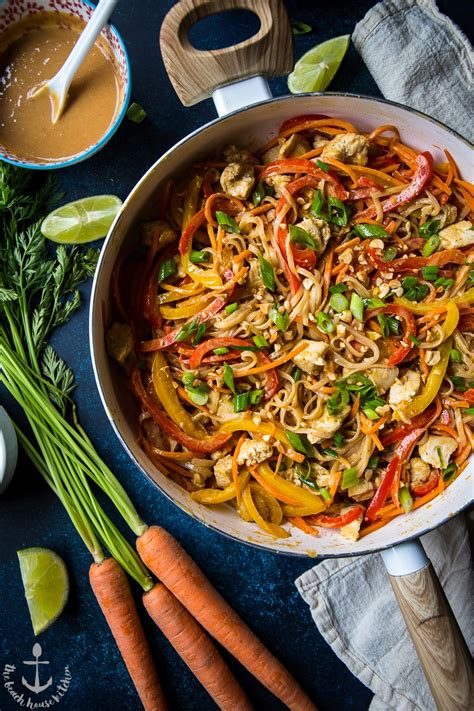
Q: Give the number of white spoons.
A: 1